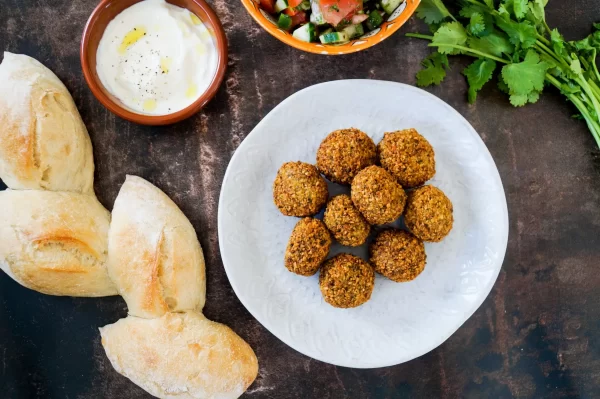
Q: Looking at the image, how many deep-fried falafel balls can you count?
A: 9